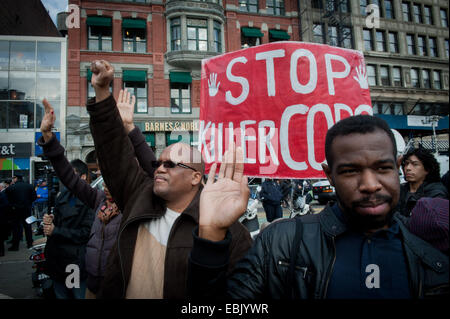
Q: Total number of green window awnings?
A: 7